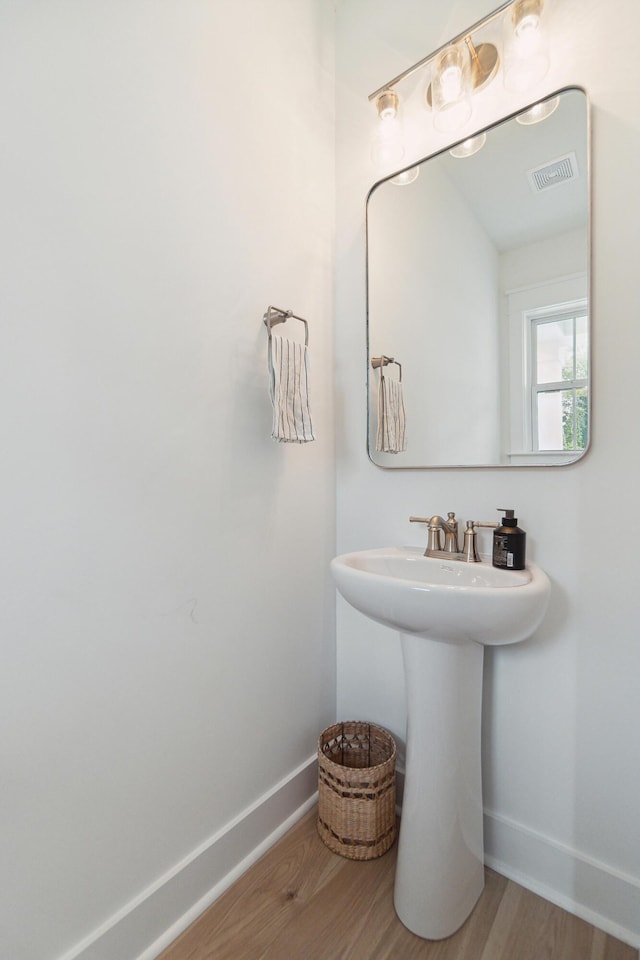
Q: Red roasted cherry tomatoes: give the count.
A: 0